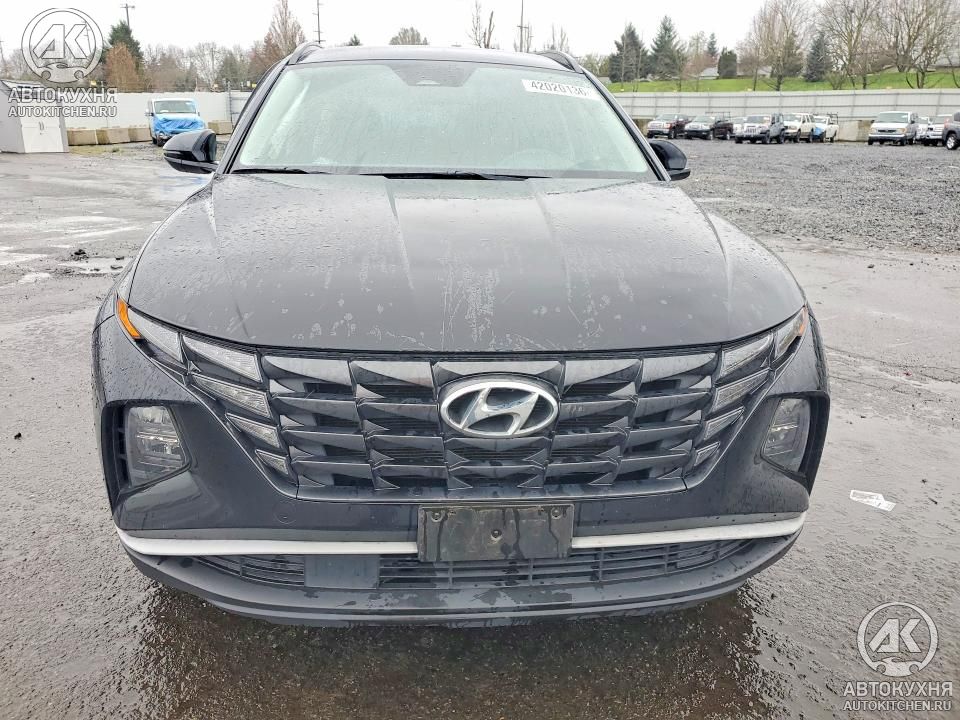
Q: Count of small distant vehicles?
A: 11